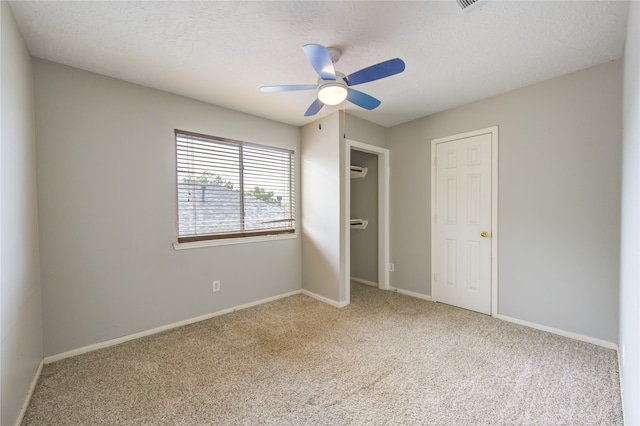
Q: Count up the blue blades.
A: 5